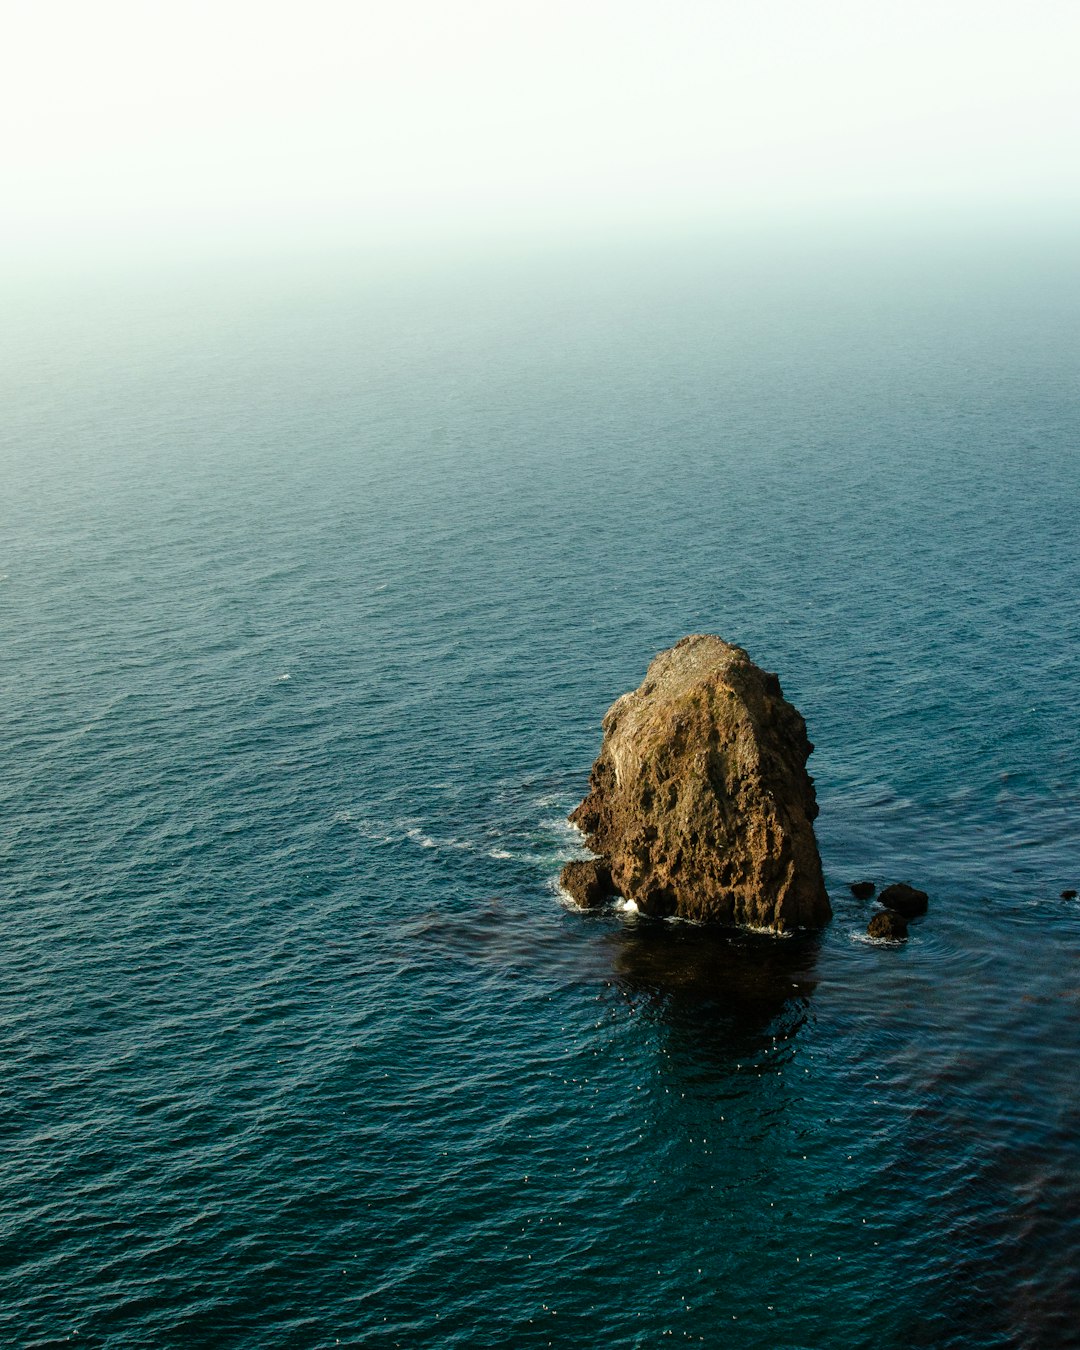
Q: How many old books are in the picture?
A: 0